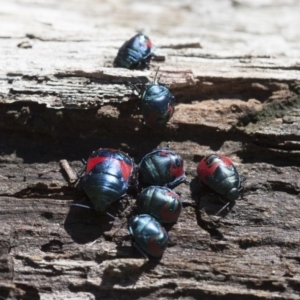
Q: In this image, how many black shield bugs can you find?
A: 7